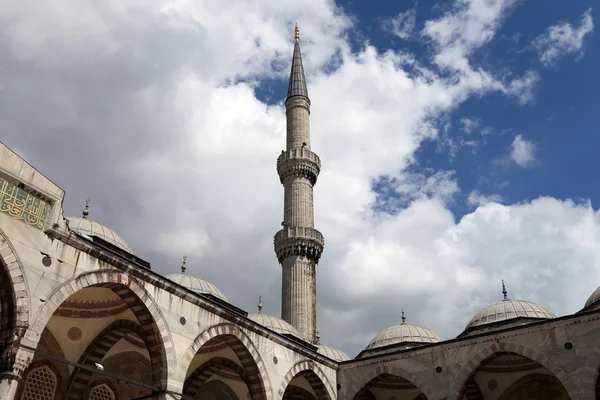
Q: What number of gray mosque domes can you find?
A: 7